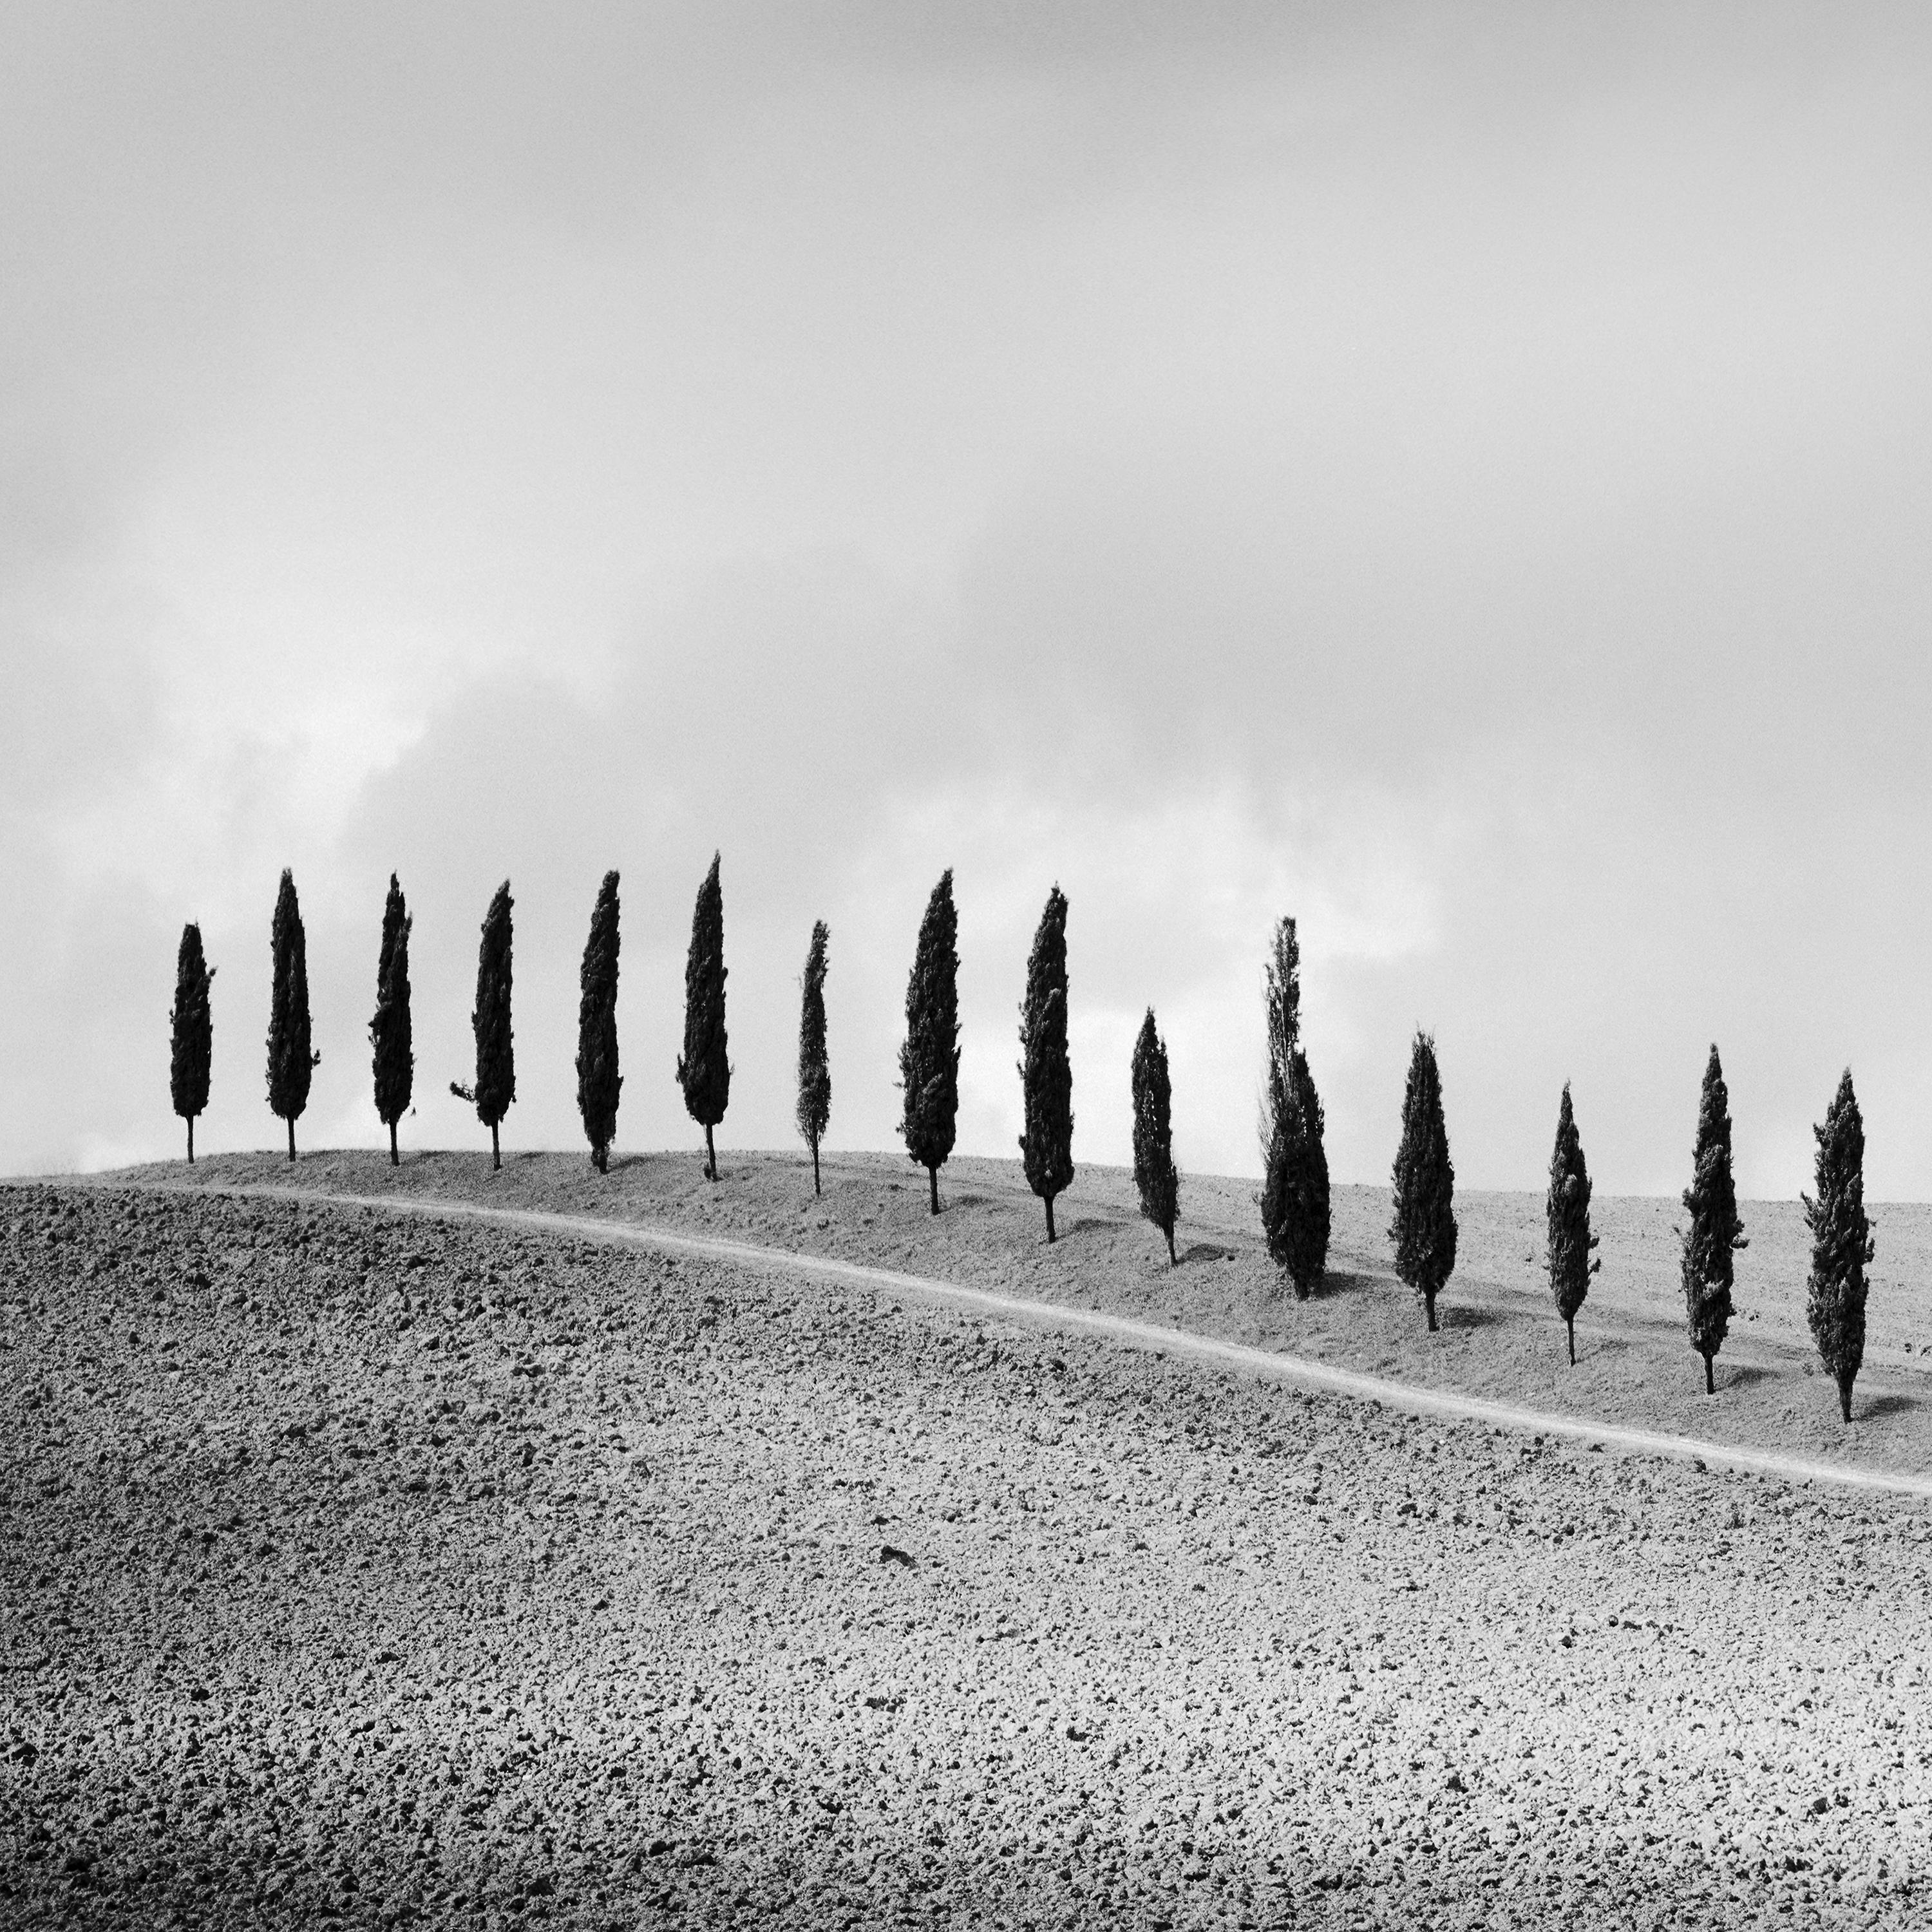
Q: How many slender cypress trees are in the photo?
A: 15